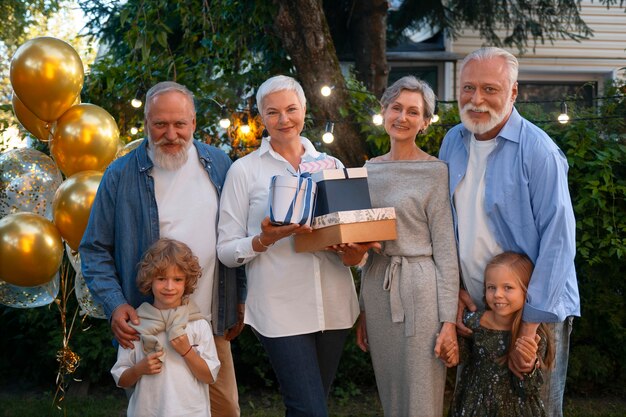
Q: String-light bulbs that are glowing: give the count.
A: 9